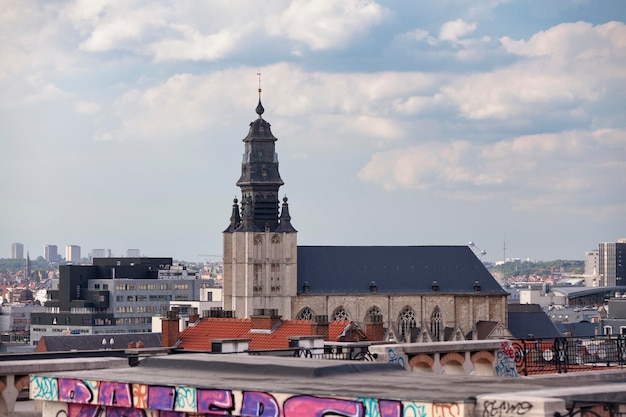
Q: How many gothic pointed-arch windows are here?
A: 5